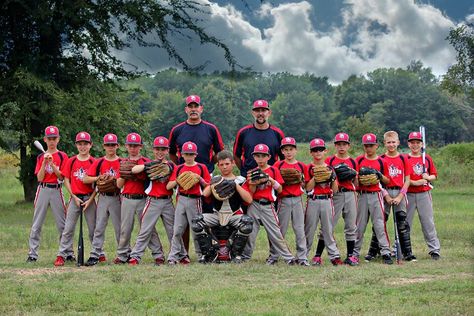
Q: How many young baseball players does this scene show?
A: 14